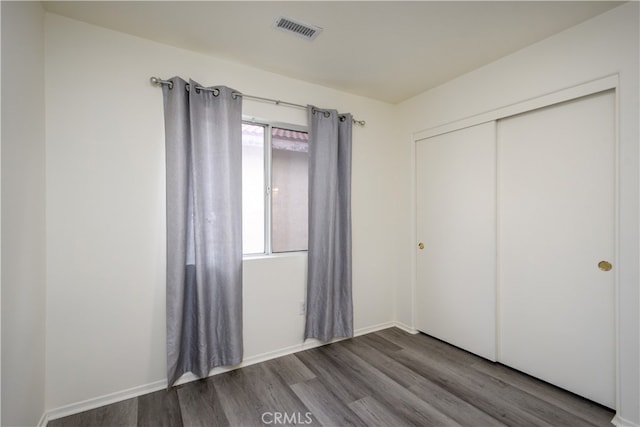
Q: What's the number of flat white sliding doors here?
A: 2